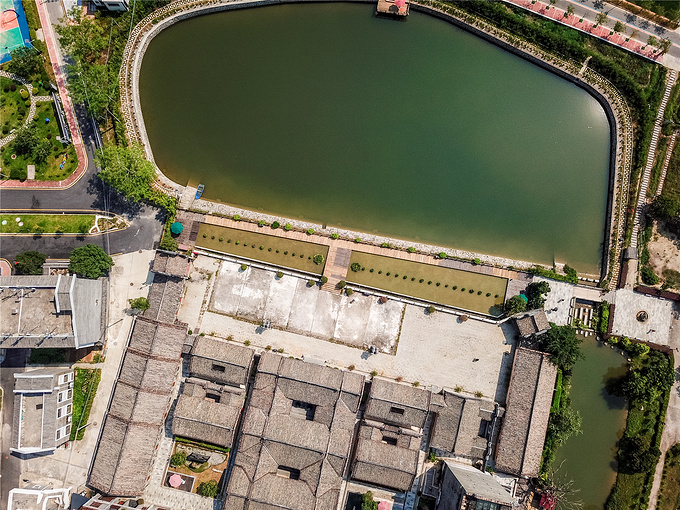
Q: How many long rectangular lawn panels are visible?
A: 2